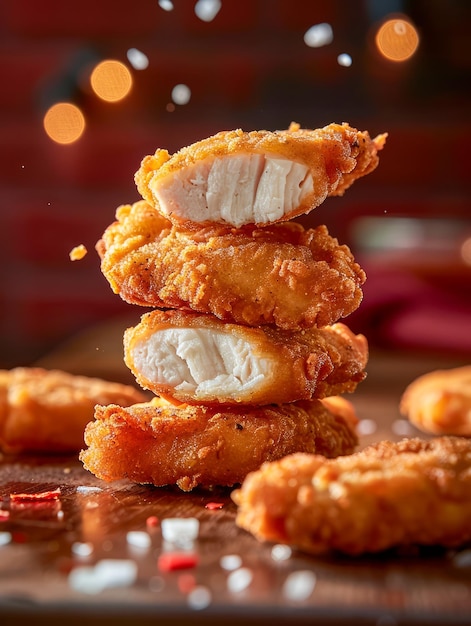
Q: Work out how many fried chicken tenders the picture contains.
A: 7